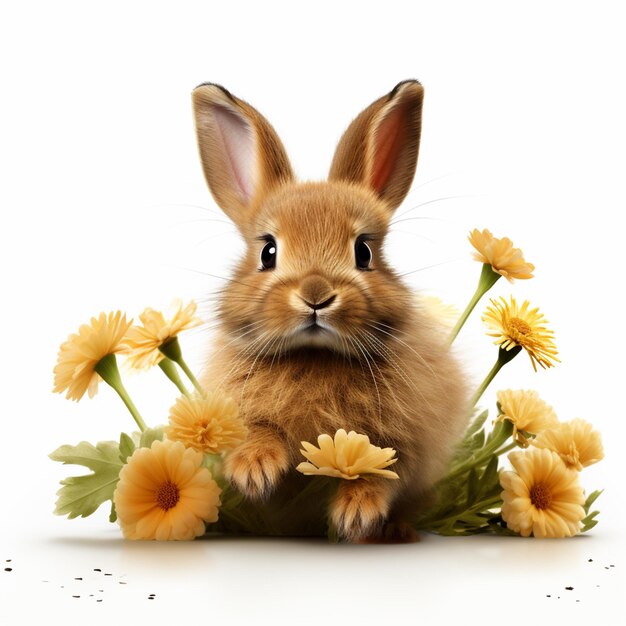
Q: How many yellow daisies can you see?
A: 10